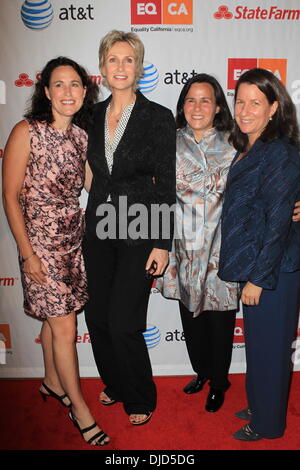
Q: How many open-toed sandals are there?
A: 4